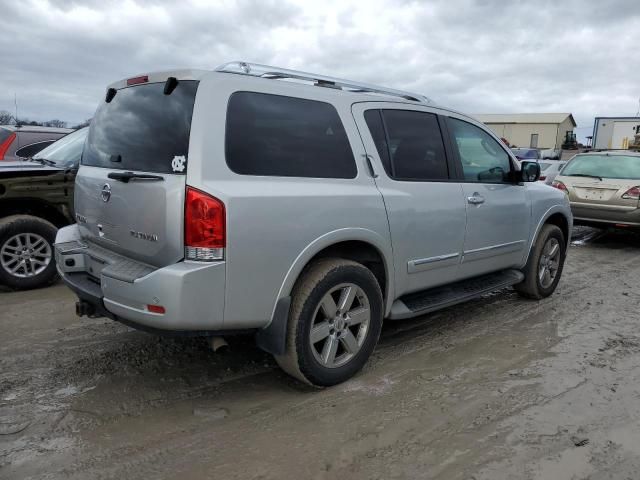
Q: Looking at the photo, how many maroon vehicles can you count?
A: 0